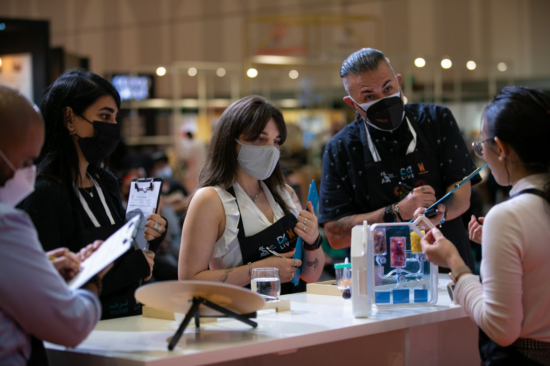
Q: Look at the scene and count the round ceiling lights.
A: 9